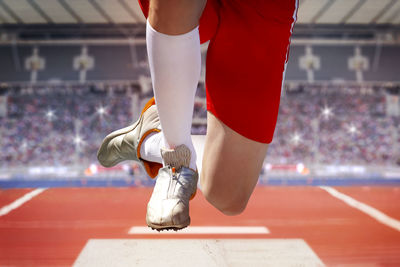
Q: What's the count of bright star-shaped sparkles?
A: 6